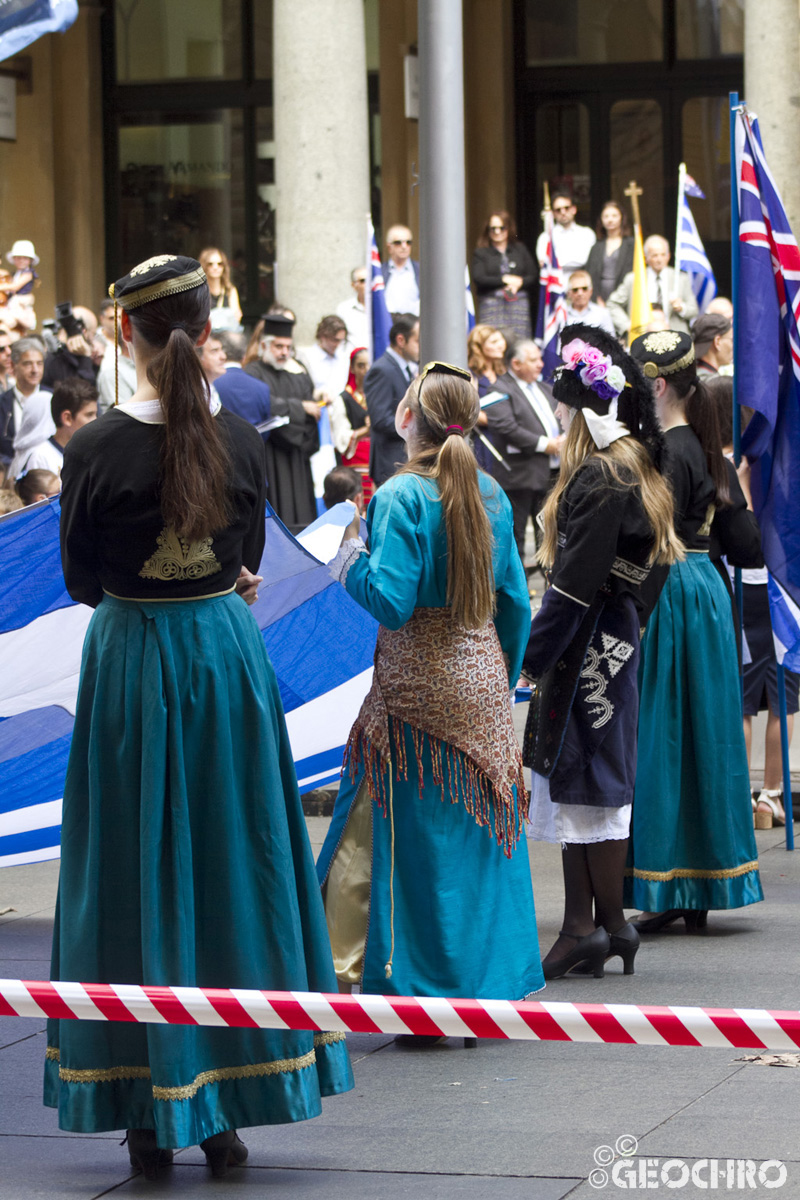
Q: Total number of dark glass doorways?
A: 2